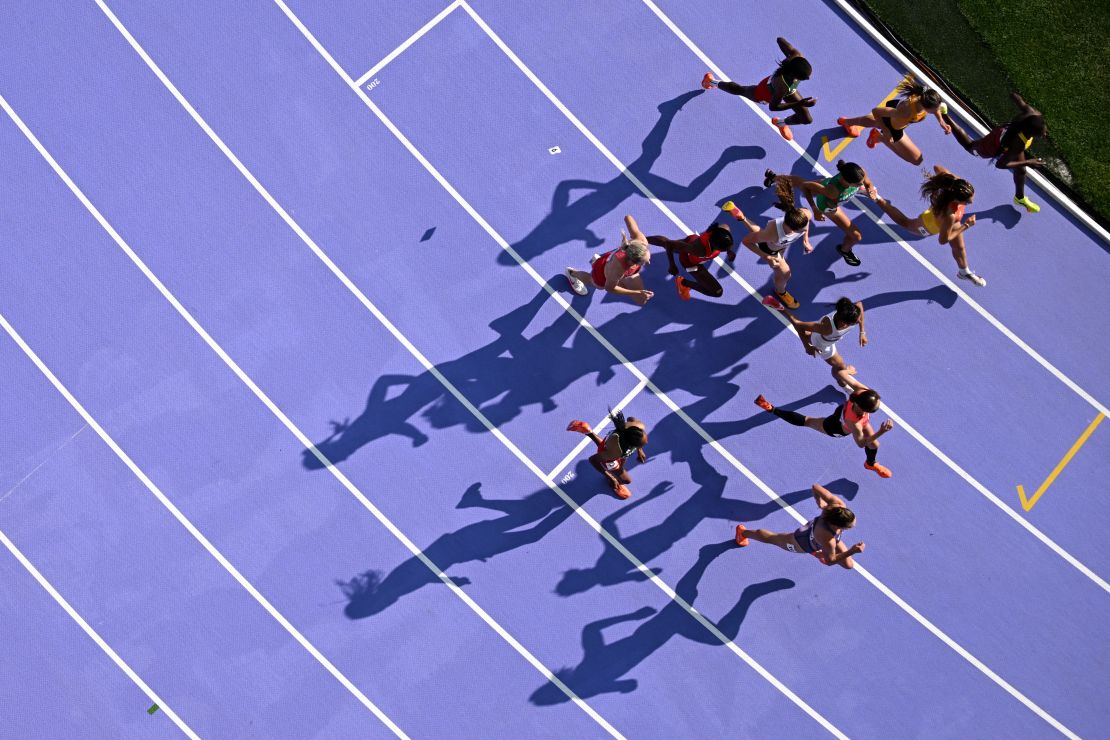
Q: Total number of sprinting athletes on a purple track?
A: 12